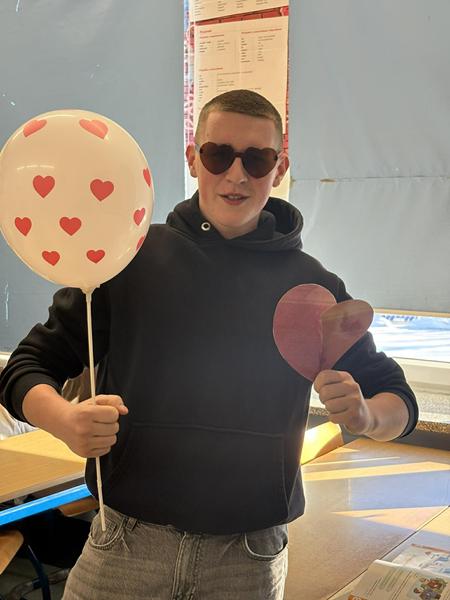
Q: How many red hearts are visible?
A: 12